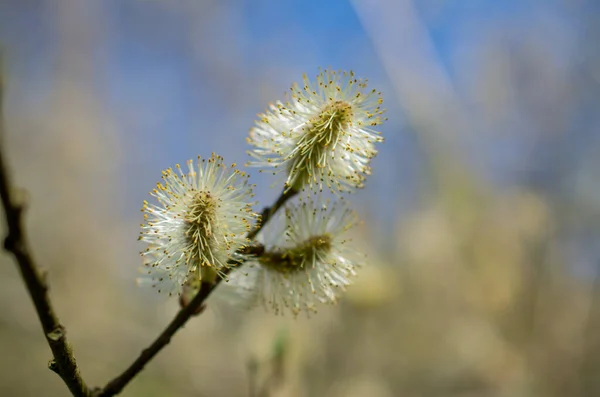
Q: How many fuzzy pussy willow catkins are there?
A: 3